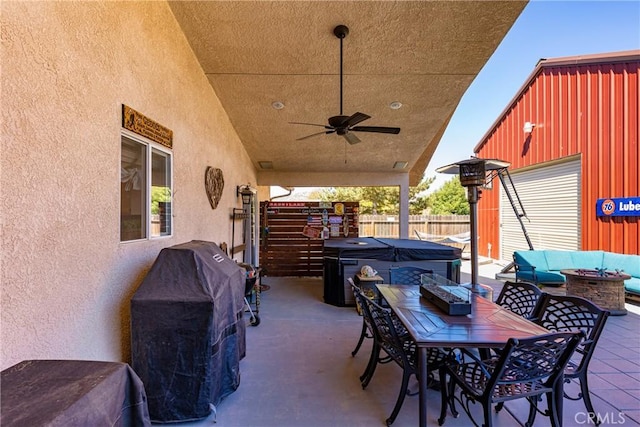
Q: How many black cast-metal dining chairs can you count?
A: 6